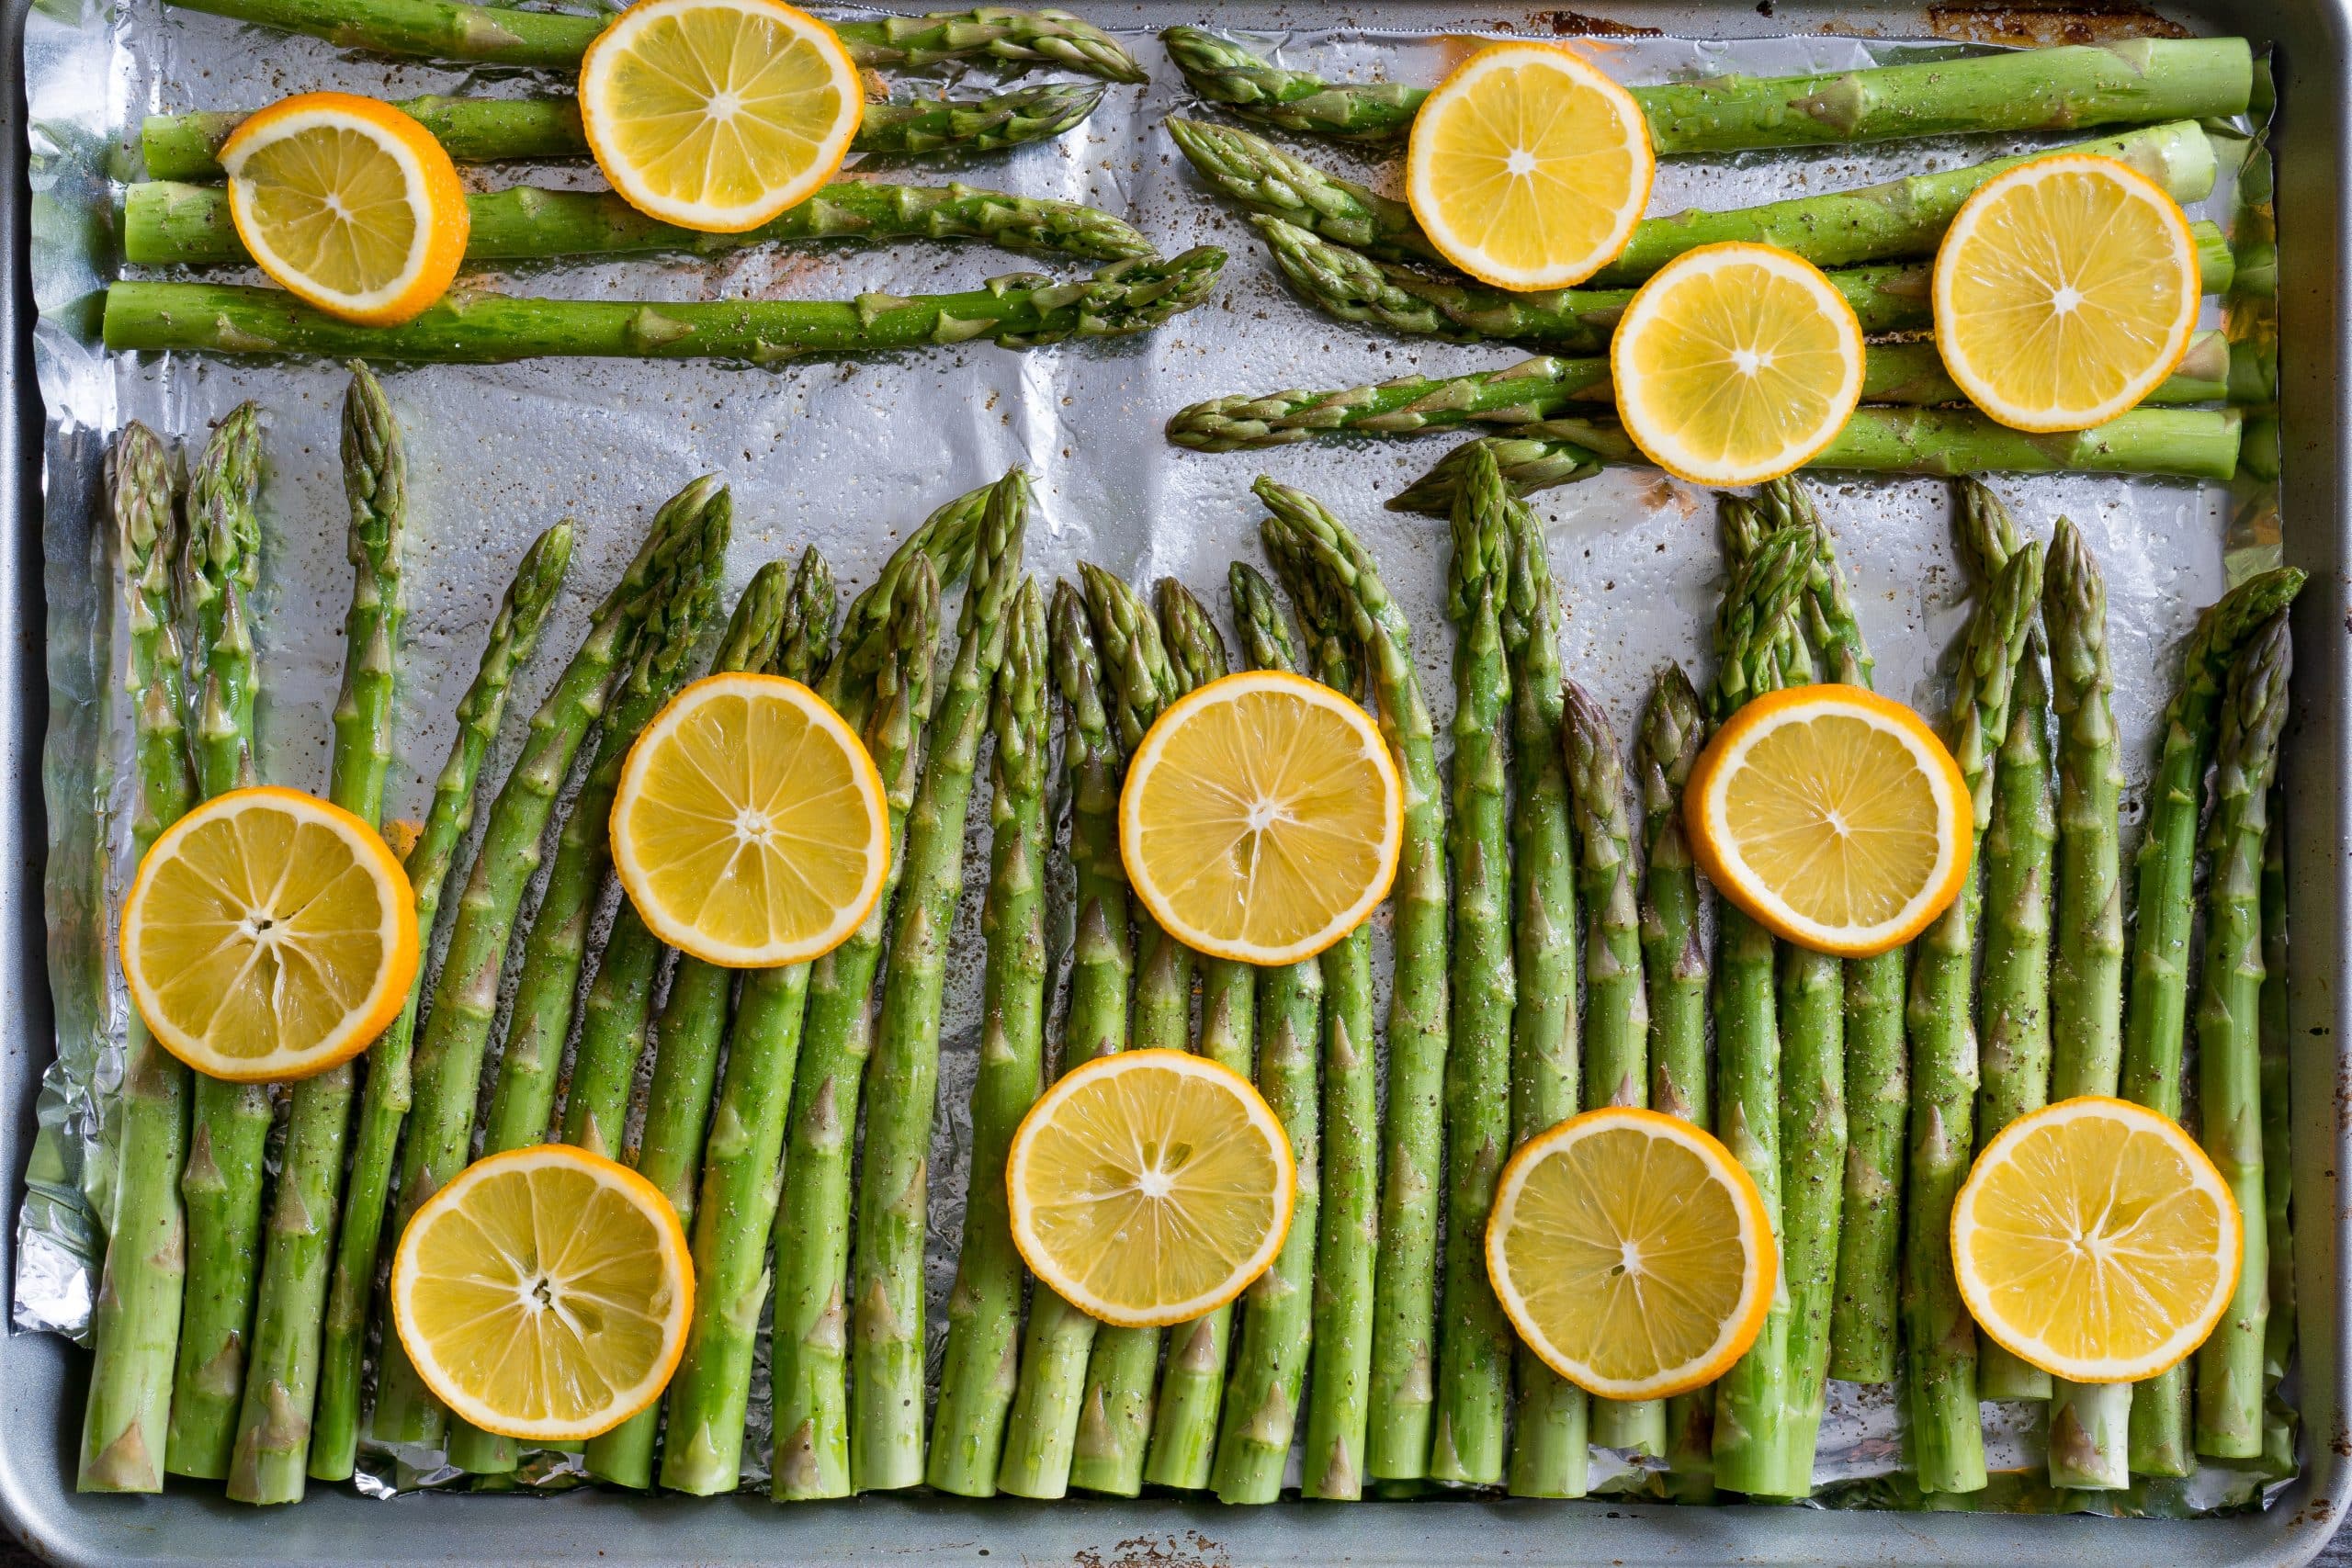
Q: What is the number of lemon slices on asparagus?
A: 13